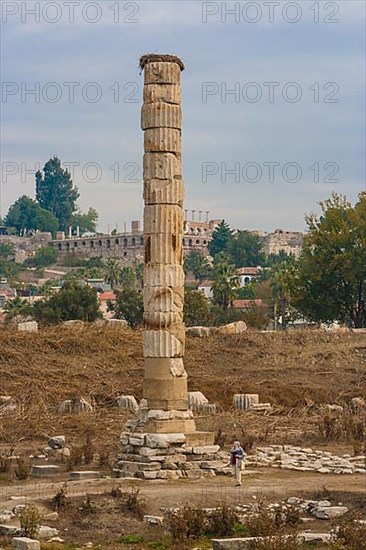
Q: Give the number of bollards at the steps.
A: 0